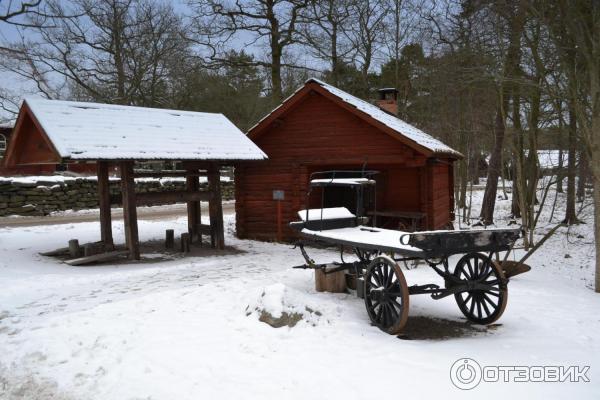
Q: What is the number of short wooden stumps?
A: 4